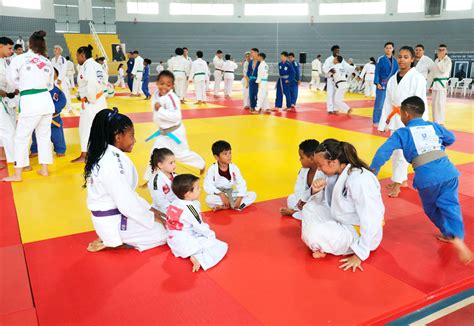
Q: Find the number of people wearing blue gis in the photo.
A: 8